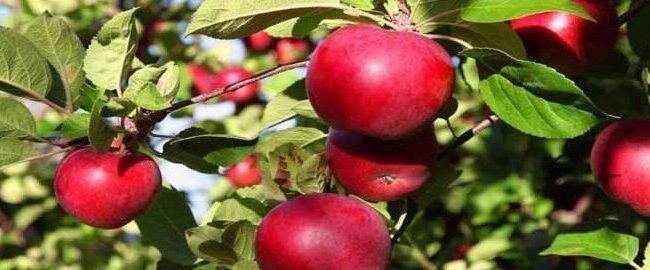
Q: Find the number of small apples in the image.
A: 5